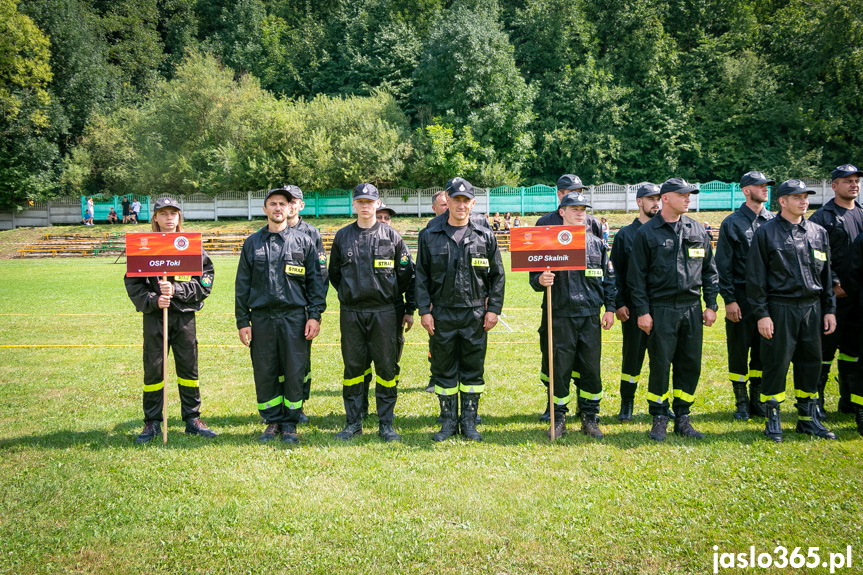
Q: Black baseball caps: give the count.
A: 14